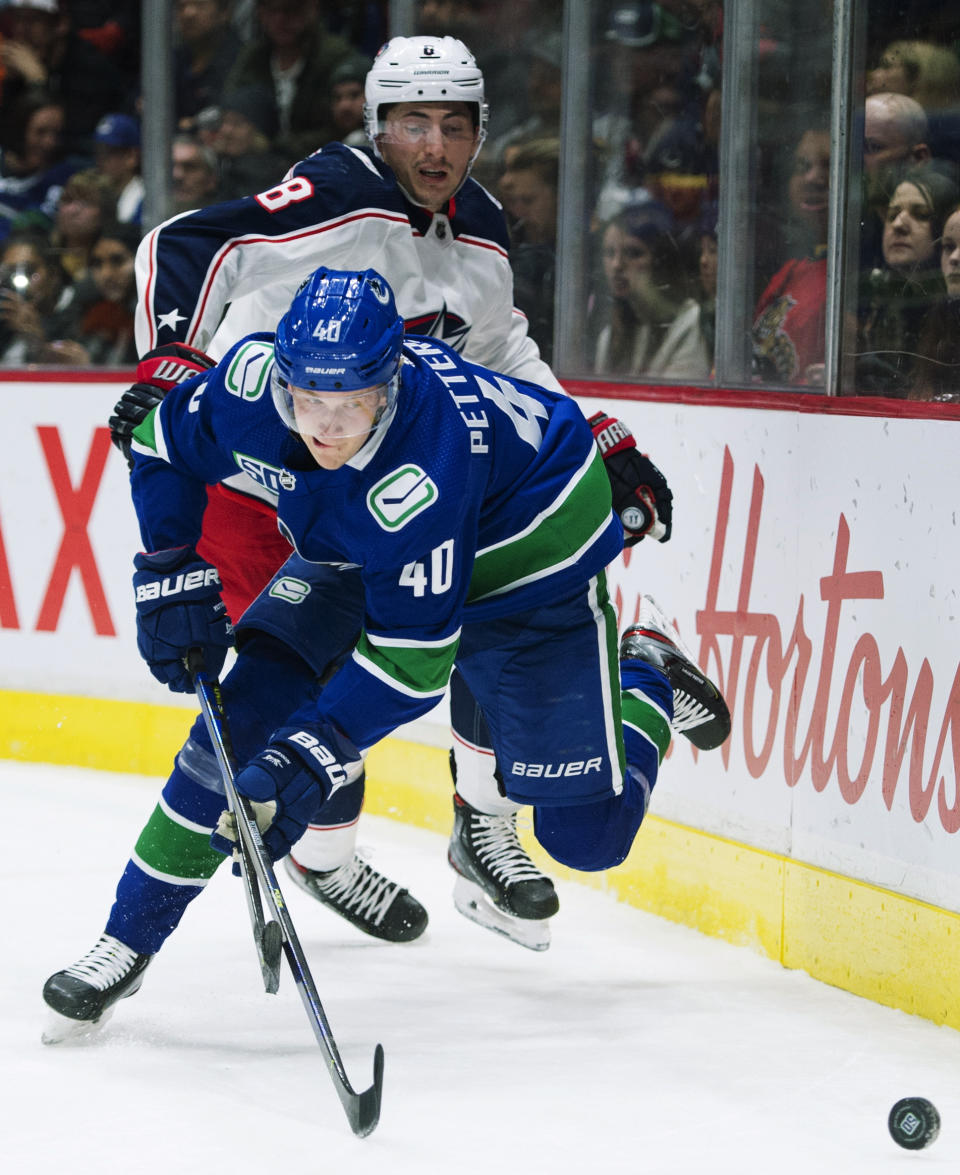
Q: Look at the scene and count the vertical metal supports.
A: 5